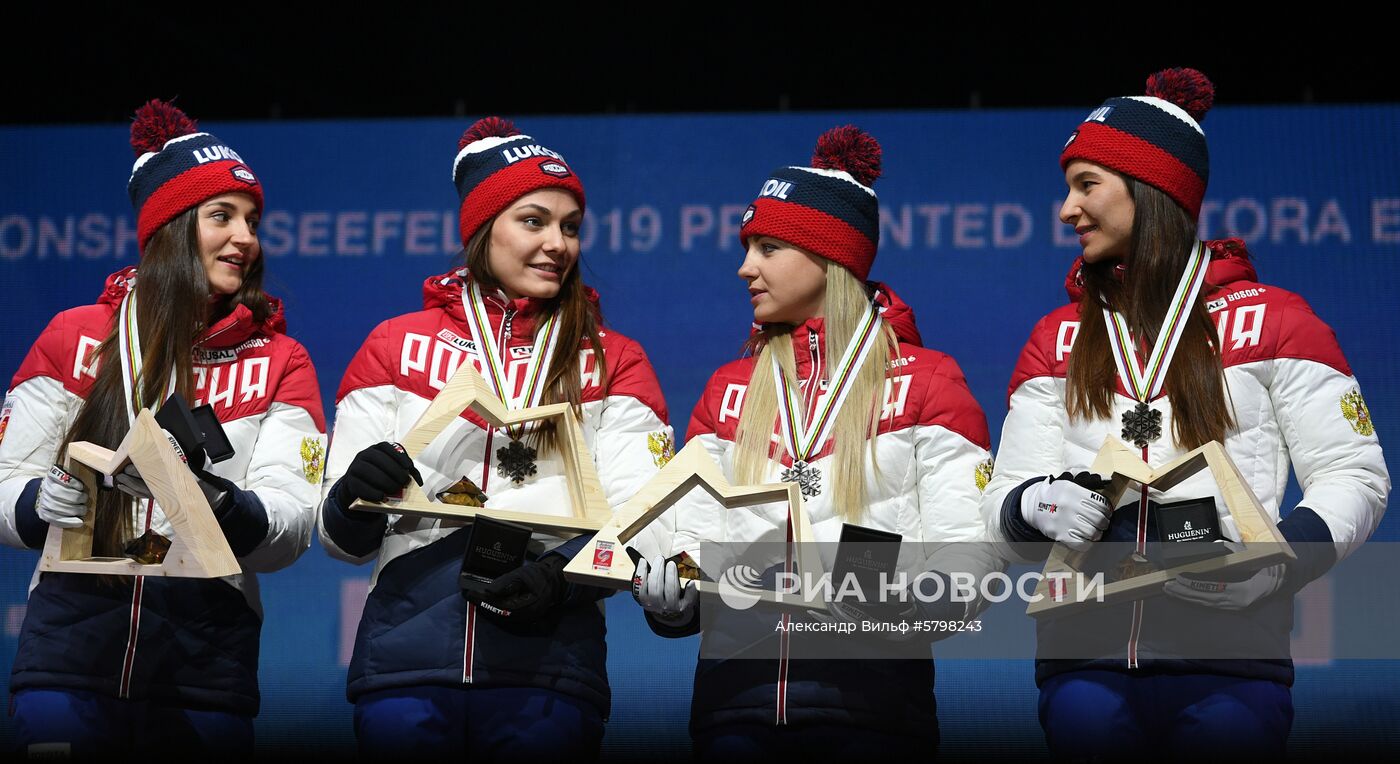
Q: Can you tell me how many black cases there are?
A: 4